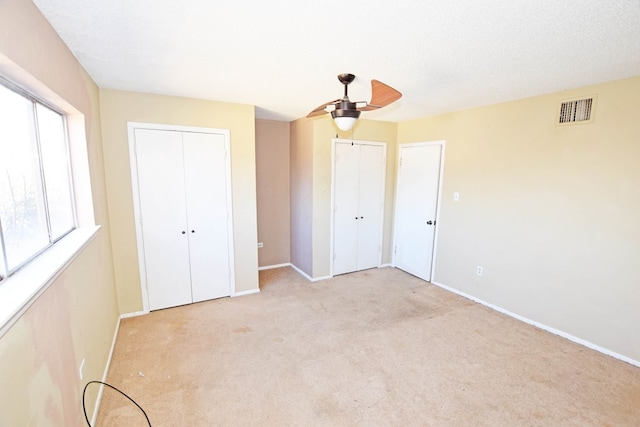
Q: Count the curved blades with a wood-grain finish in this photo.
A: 2